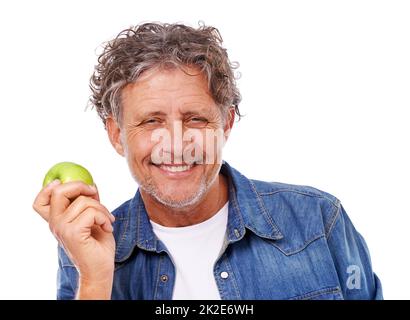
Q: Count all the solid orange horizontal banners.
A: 0